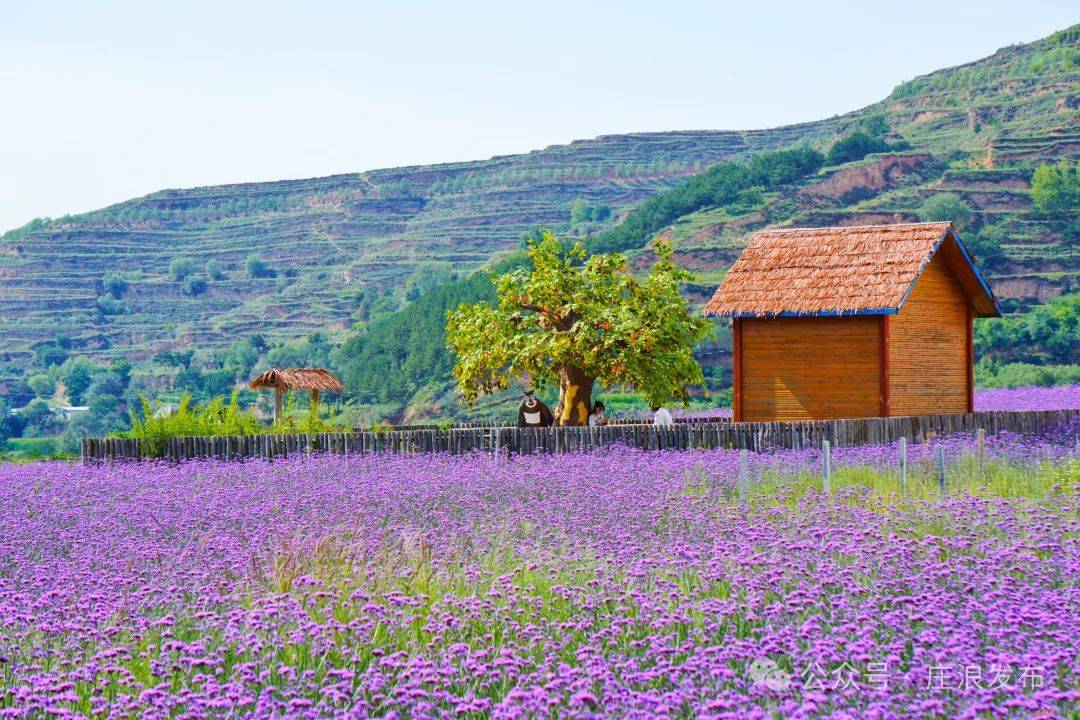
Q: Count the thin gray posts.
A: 5